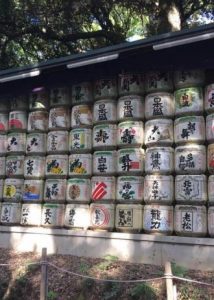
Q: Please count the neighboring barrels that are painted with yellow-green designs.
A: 2